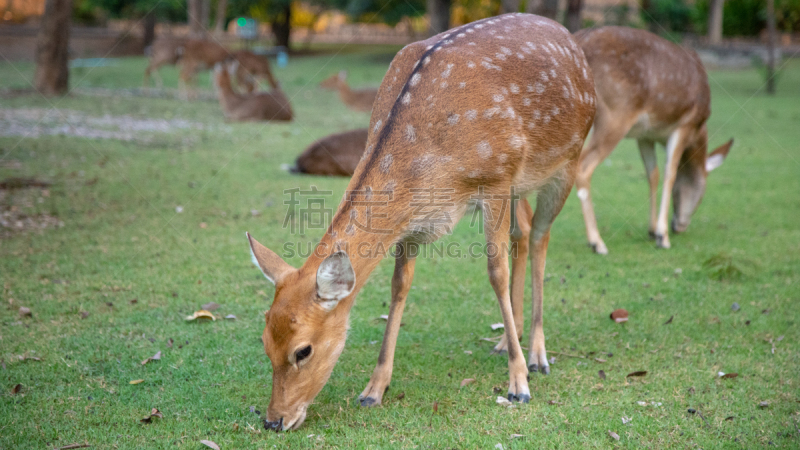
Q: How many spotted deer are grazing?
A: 2